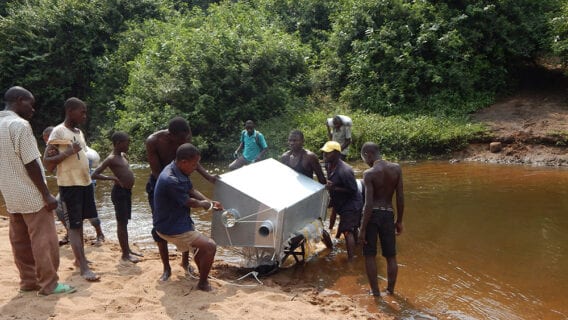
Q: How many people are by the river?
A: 11